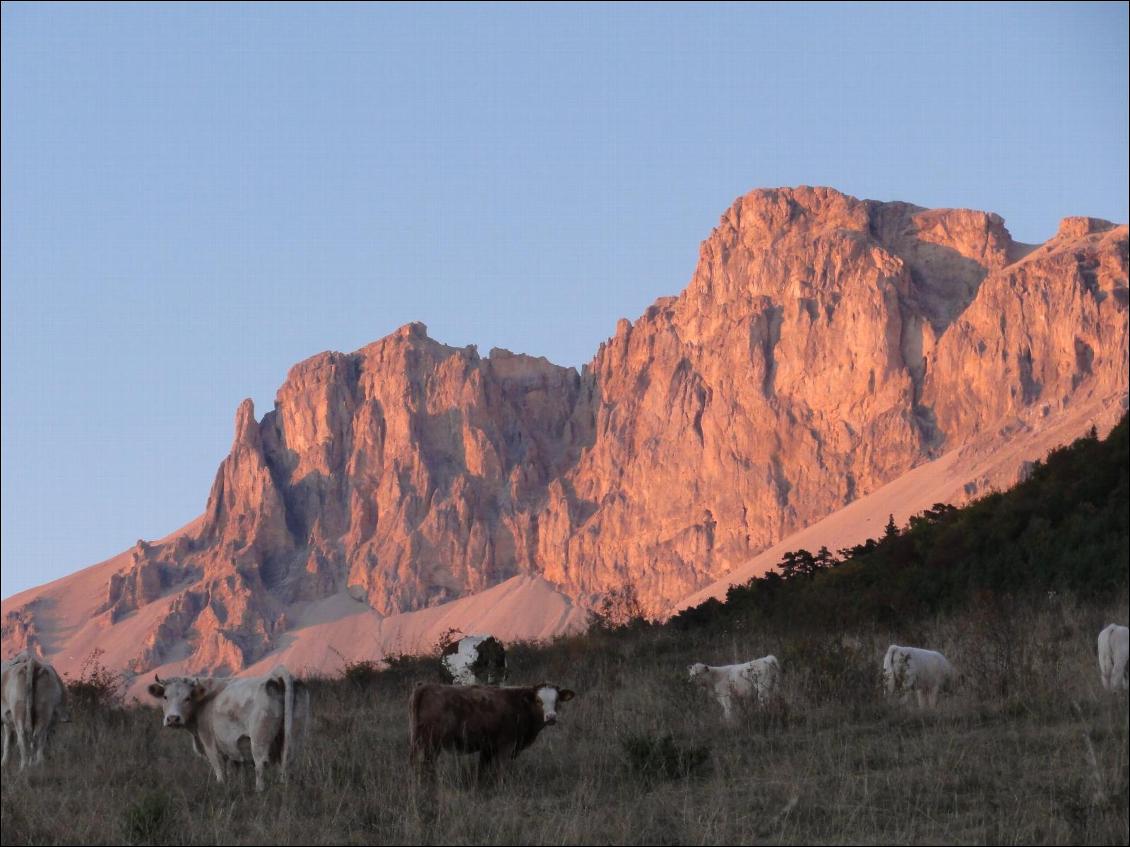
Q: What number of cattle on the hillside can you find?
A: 7